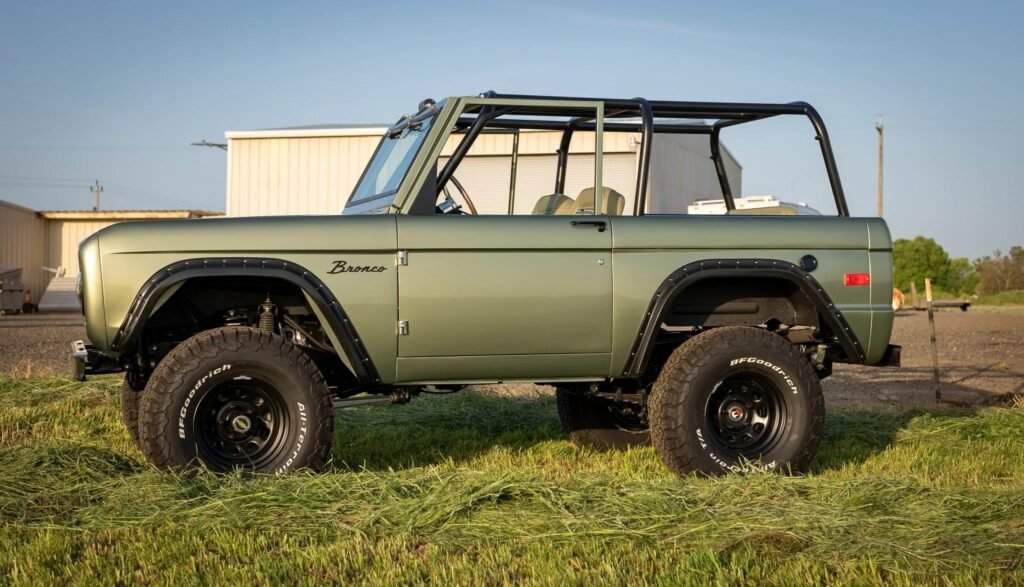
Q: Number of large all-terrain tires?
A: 4